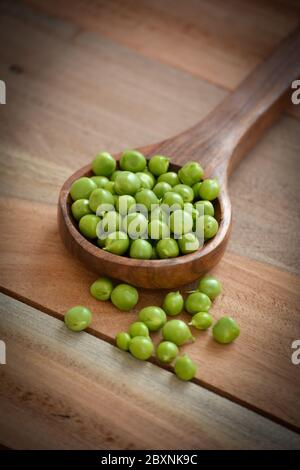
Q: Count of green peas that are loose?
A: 15